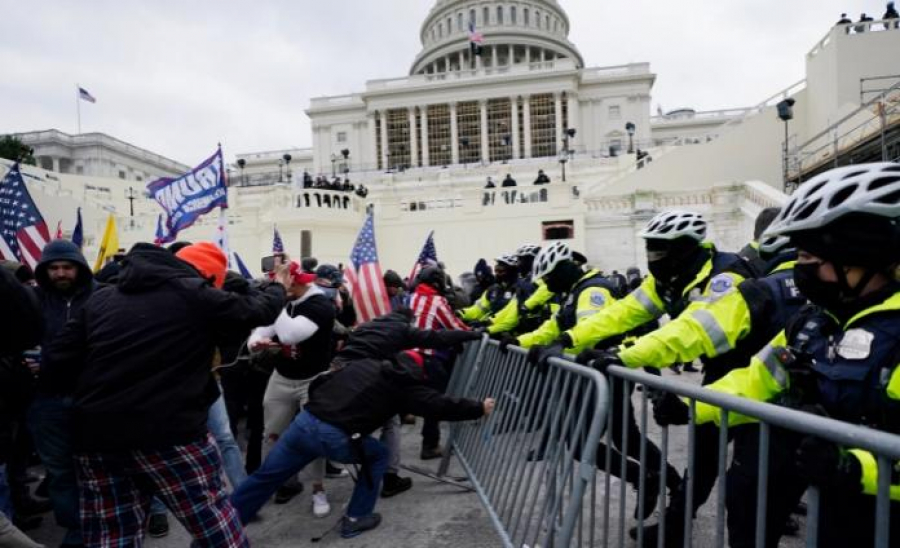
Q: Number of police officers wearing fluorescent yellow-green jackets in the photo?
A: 6